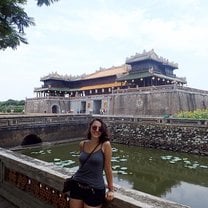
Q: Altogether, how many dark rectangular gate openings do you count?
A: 2